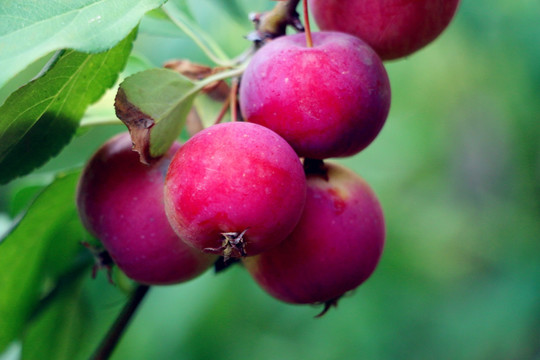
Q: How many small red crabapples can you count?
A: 5